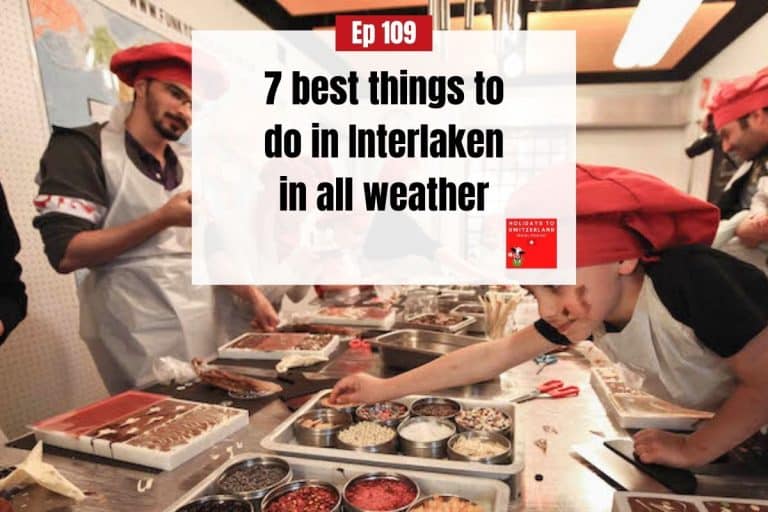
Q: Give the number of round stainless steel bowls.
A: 13